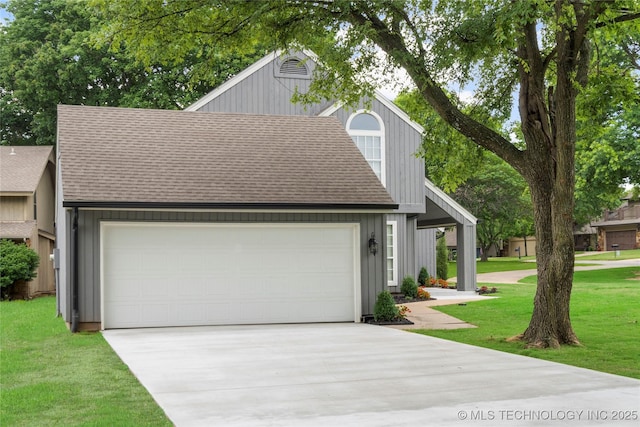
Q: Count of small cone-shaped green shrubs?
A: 3